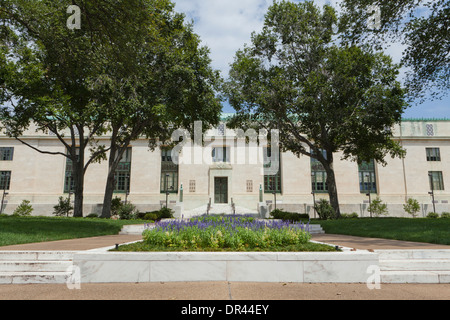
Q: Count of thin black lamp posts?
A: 8